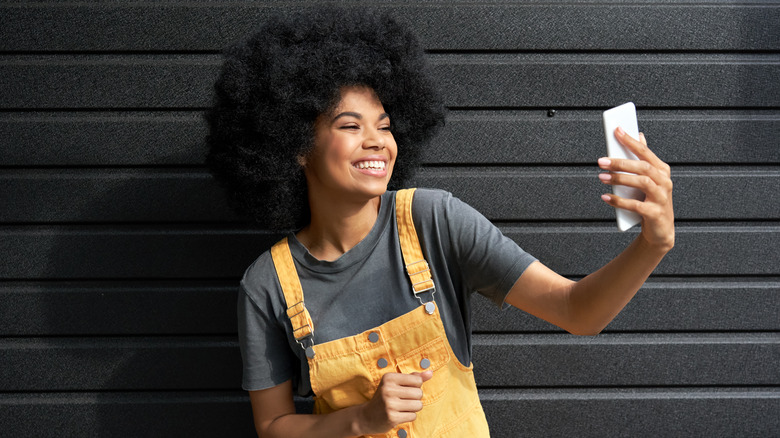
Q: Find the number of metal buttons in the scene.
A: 6